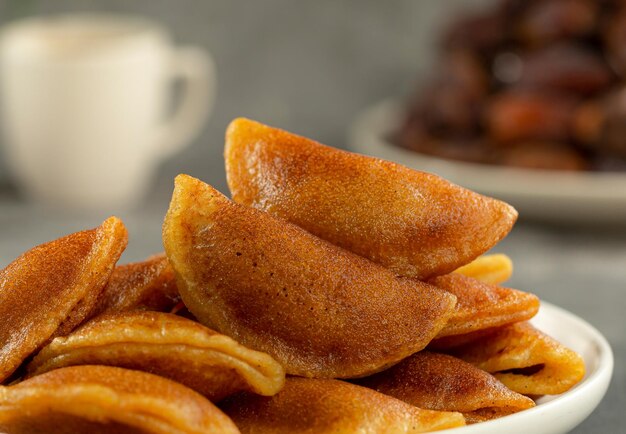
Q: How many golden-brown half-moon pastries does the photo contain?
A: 11